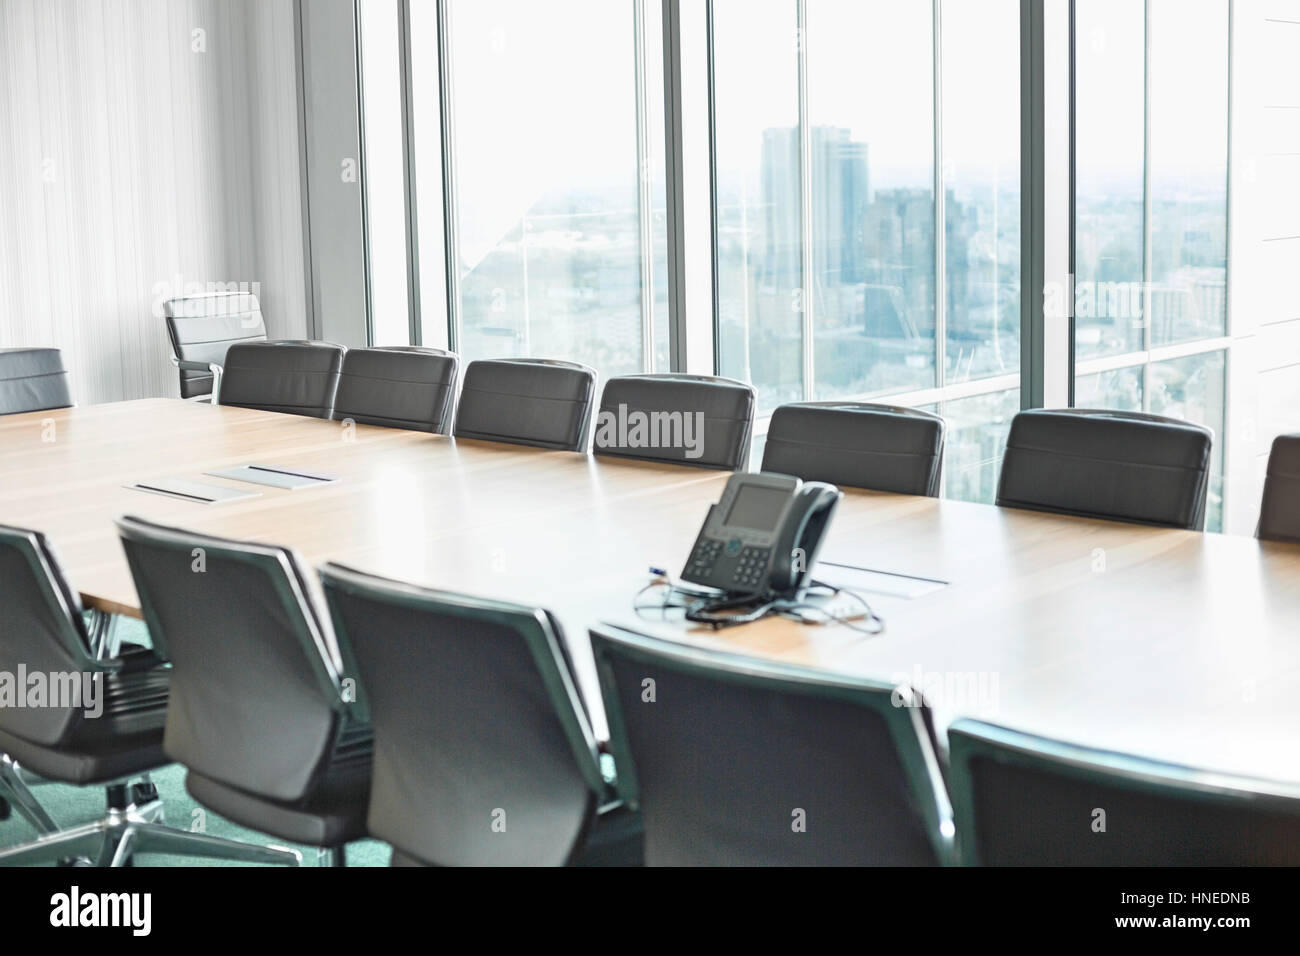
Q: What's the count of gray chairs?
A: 14